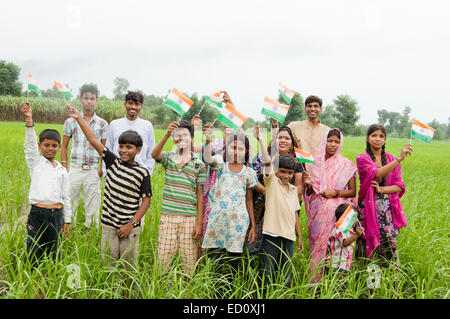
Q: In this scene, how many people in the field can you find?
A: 13